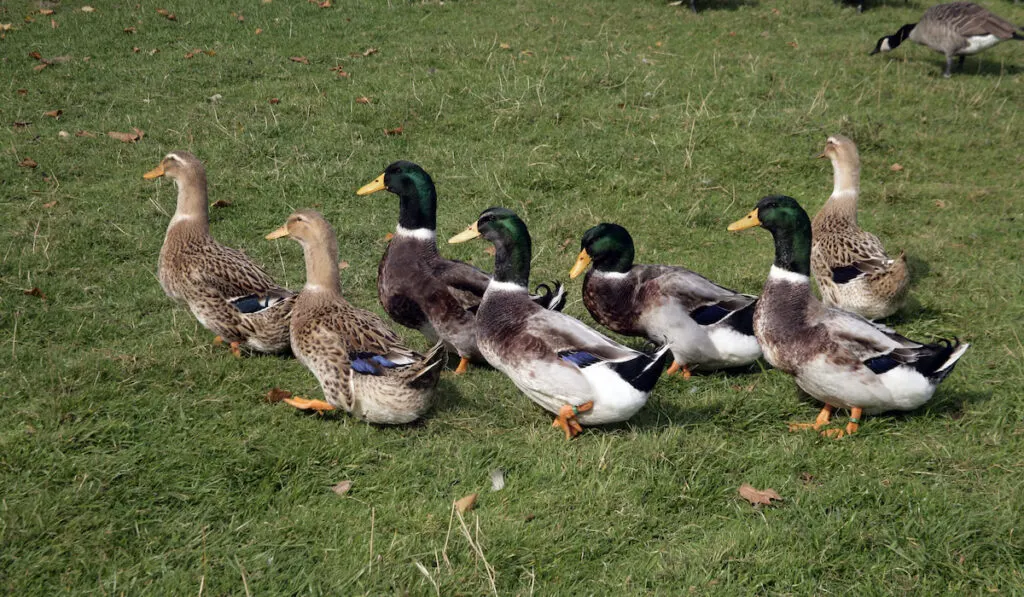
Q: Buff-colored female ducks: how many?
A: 3